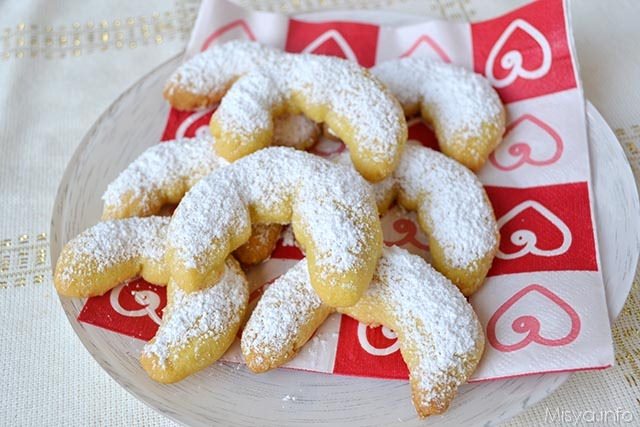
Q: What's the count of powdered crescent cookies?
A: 8